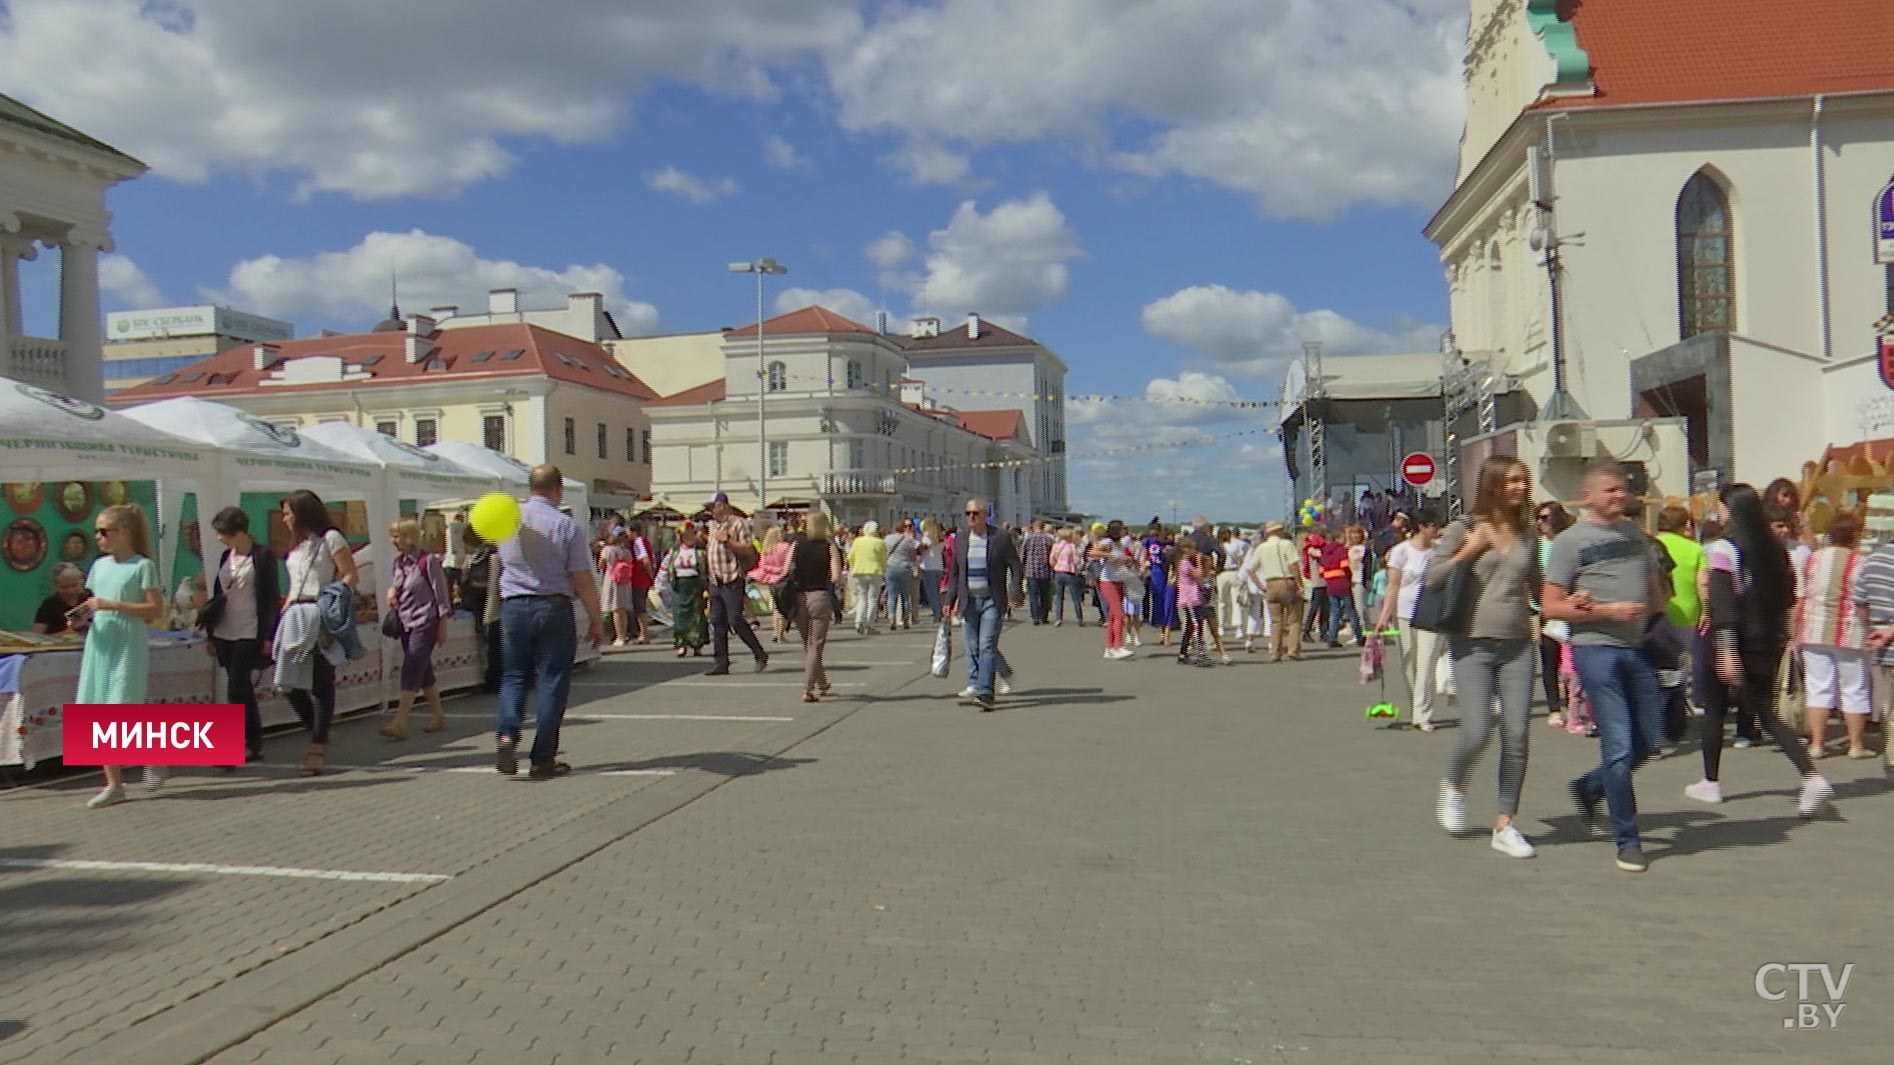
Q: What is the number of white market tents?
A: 4